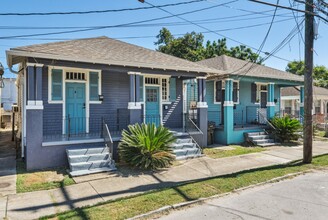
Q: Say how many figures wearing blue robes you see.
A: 0